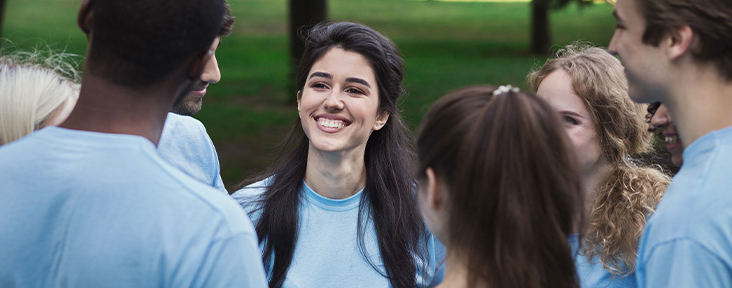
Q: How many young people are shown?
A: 8